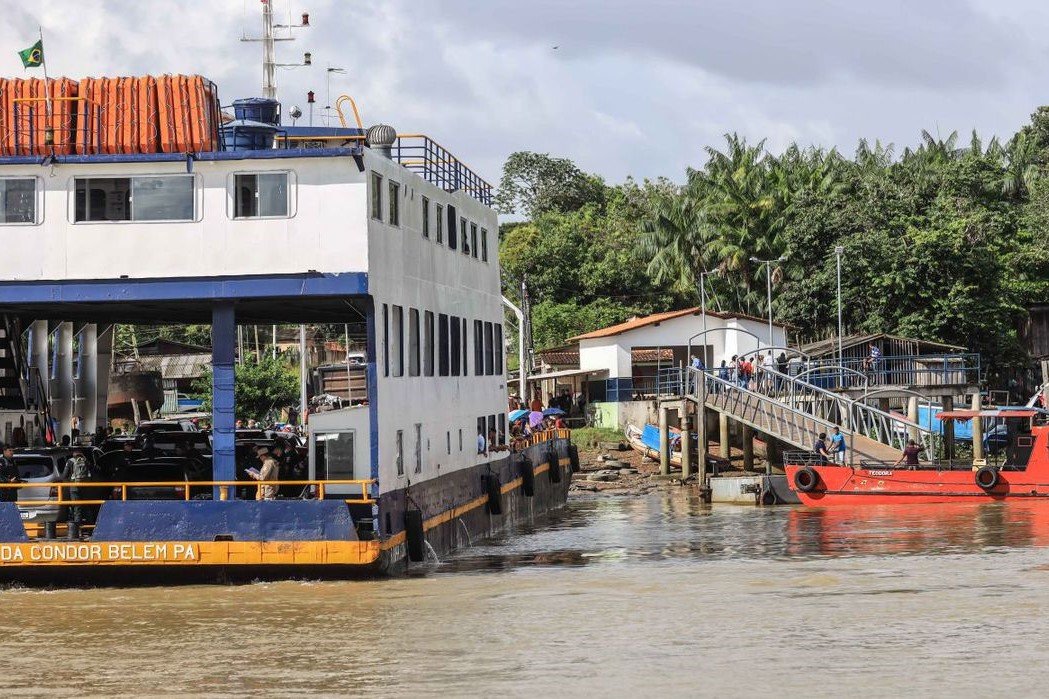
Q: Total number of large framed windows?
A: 3